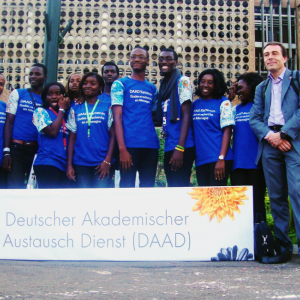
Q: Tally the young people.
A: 10